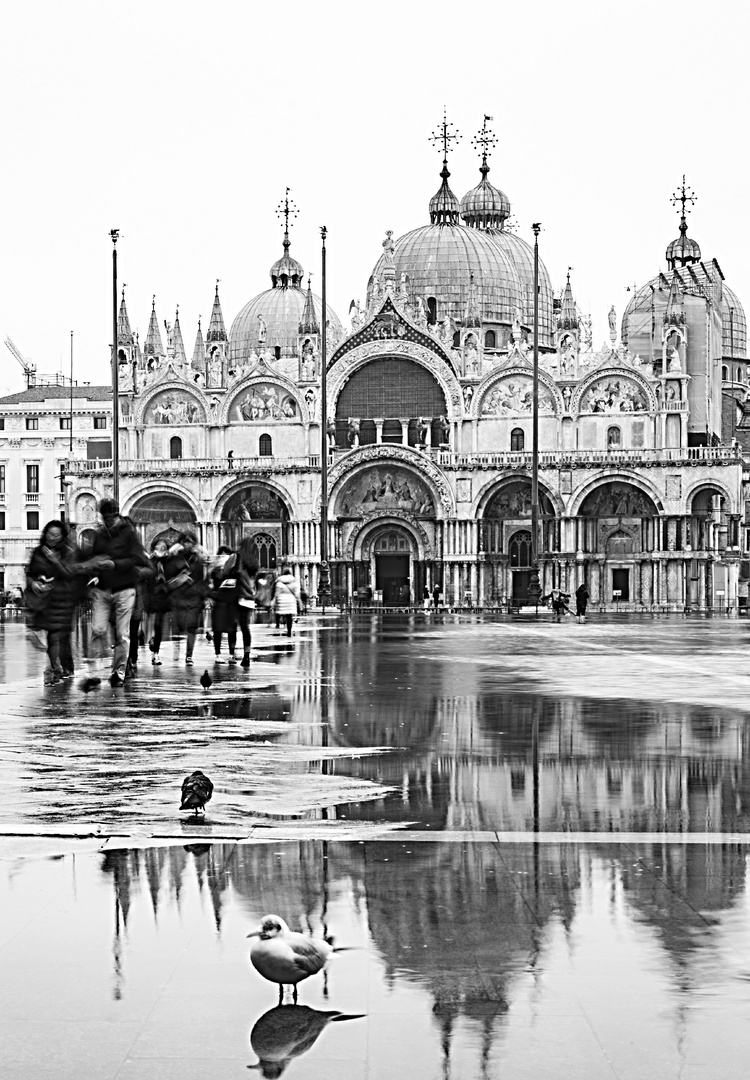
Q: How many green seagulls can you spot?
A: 0